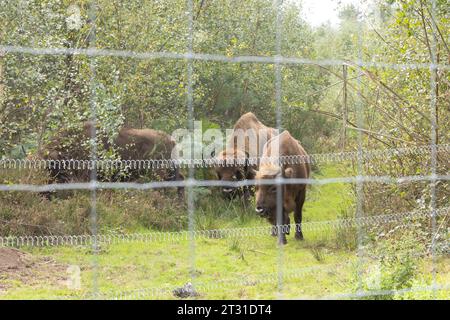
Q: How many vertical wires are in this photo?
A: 5